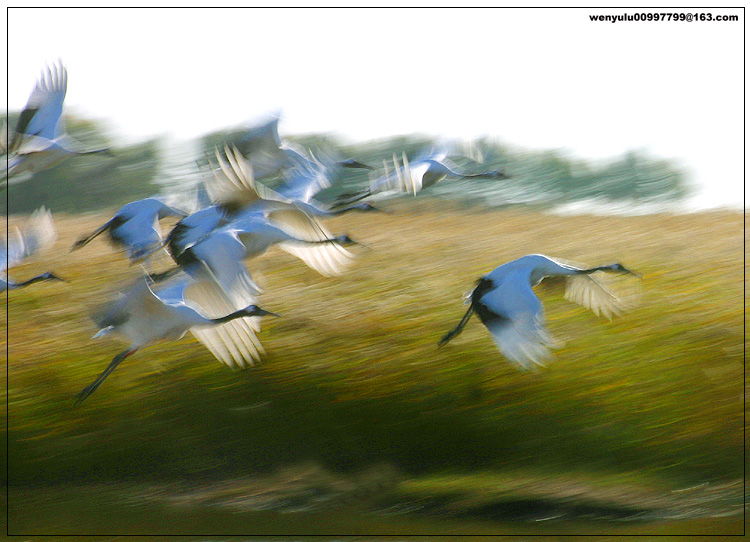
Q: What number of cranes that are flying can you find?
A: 9